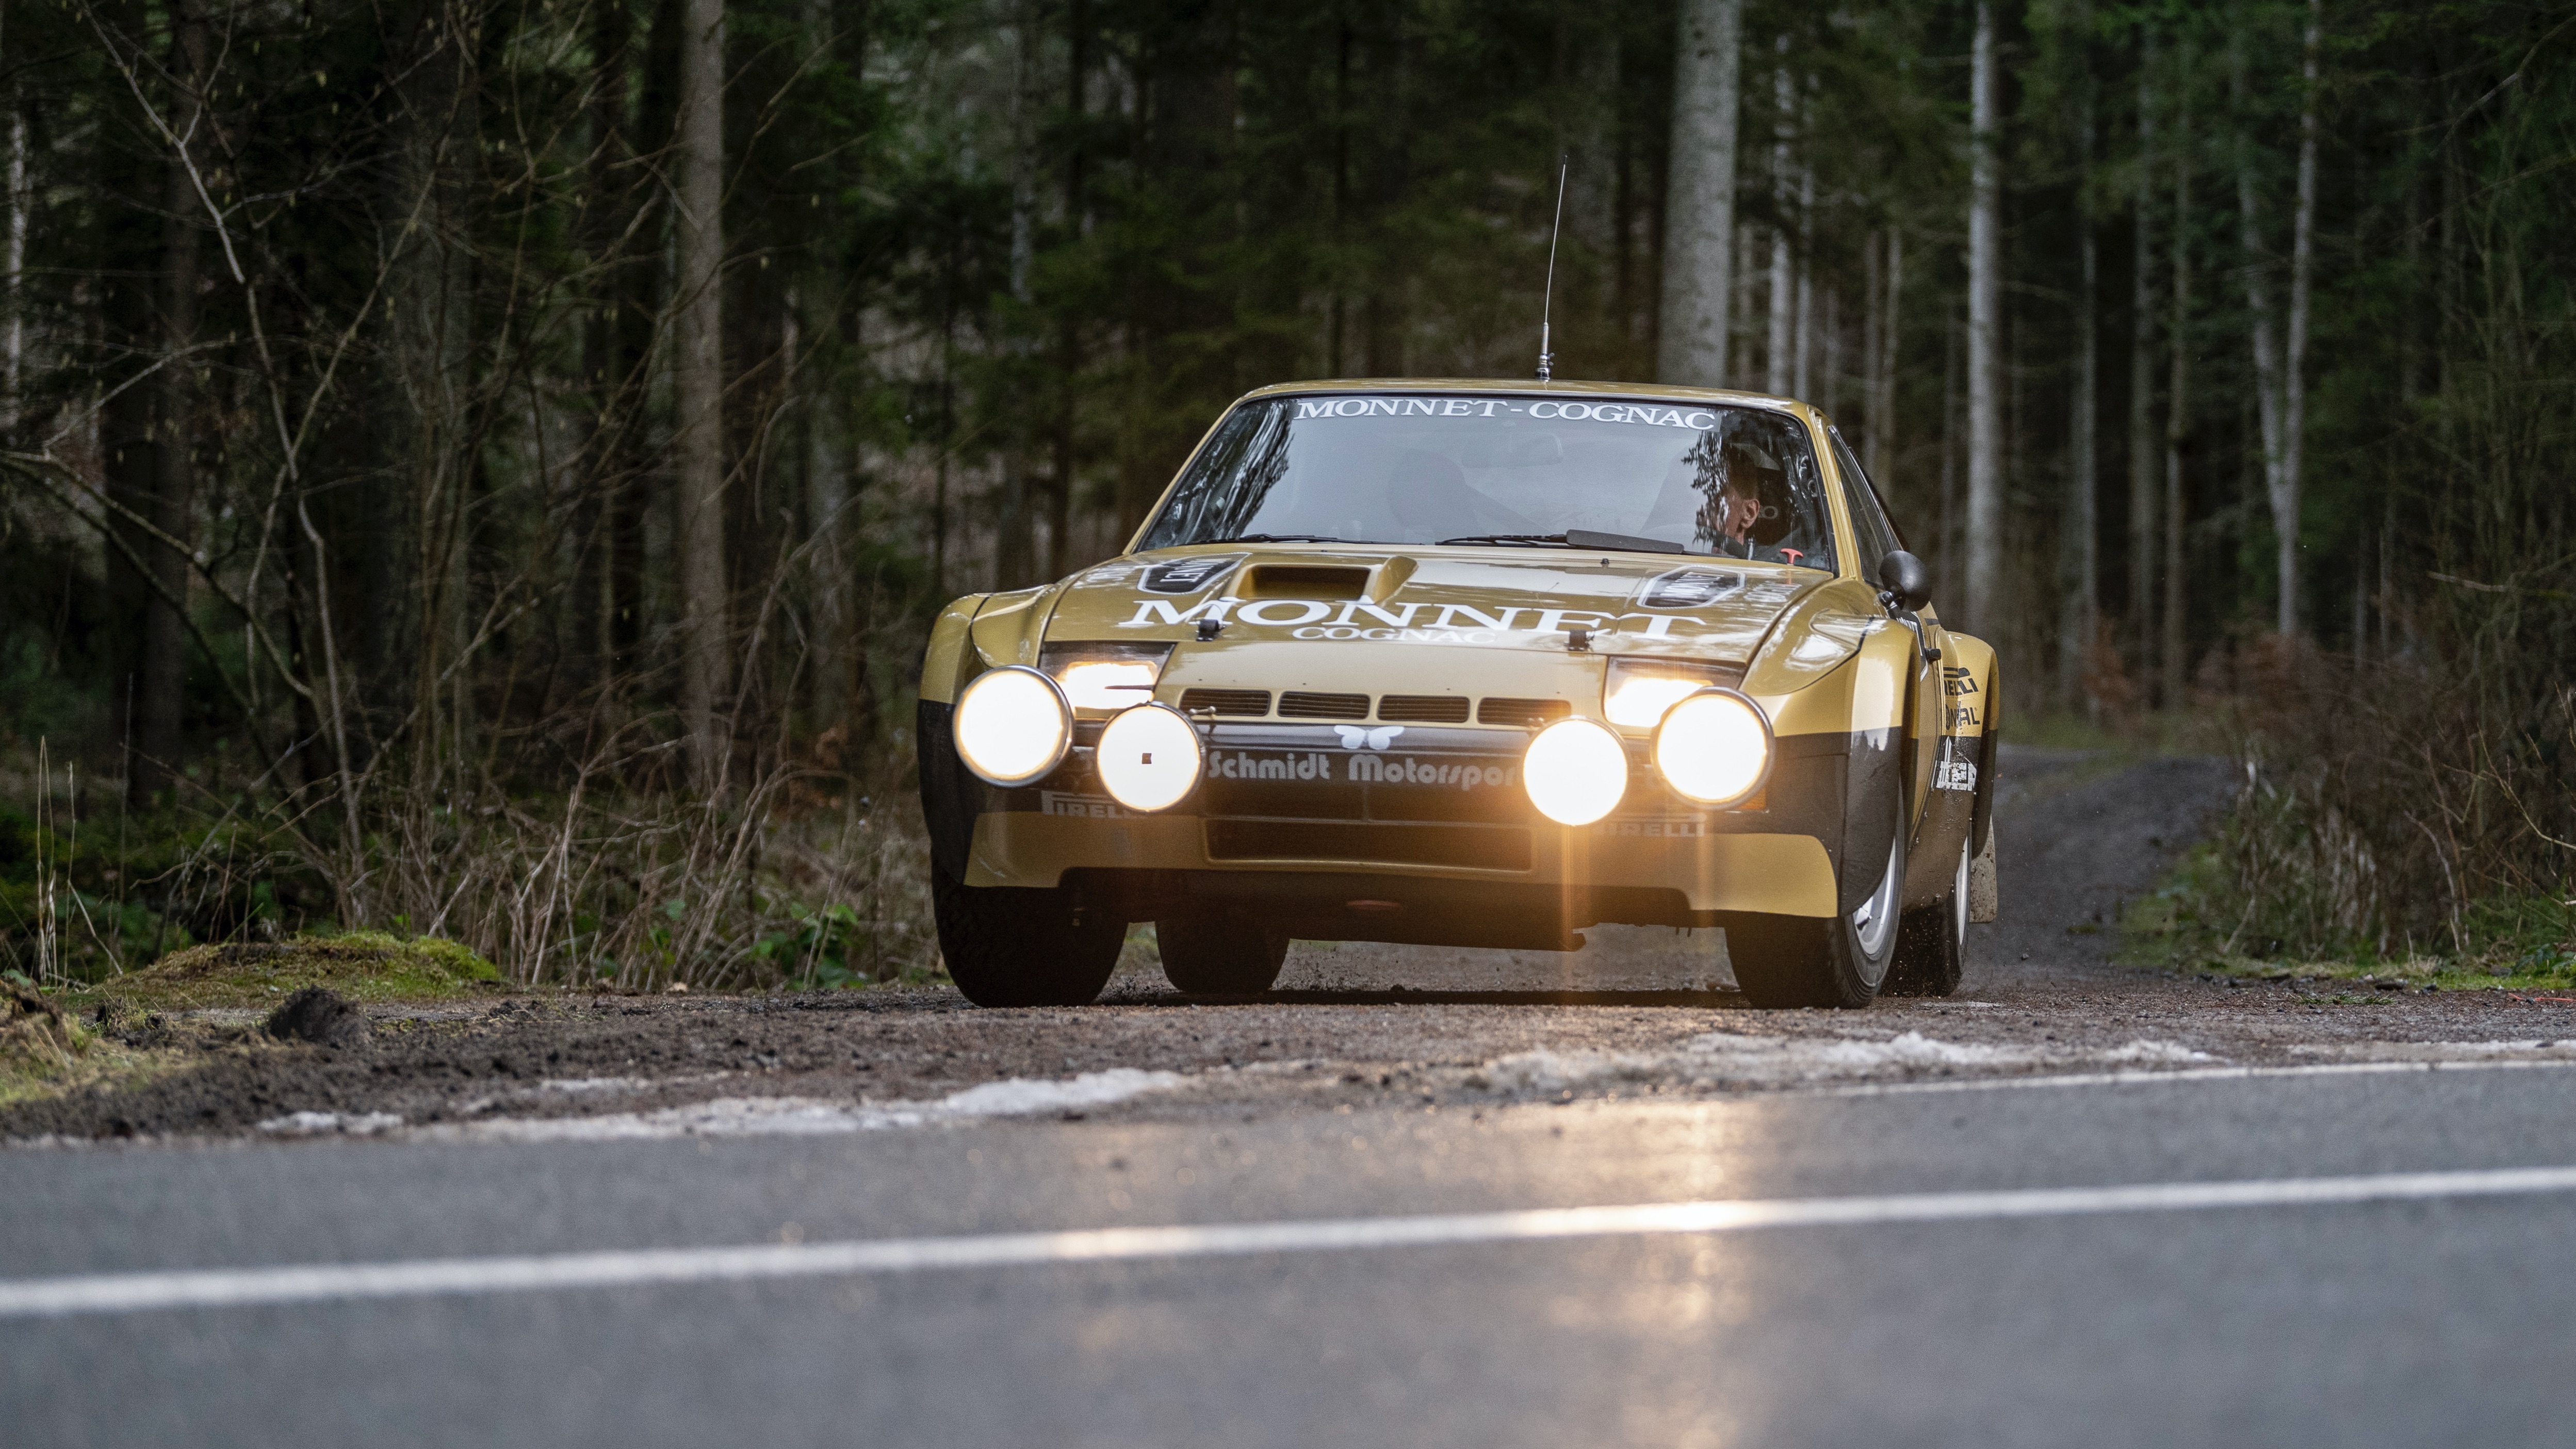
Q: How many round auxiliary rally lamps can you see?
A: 4